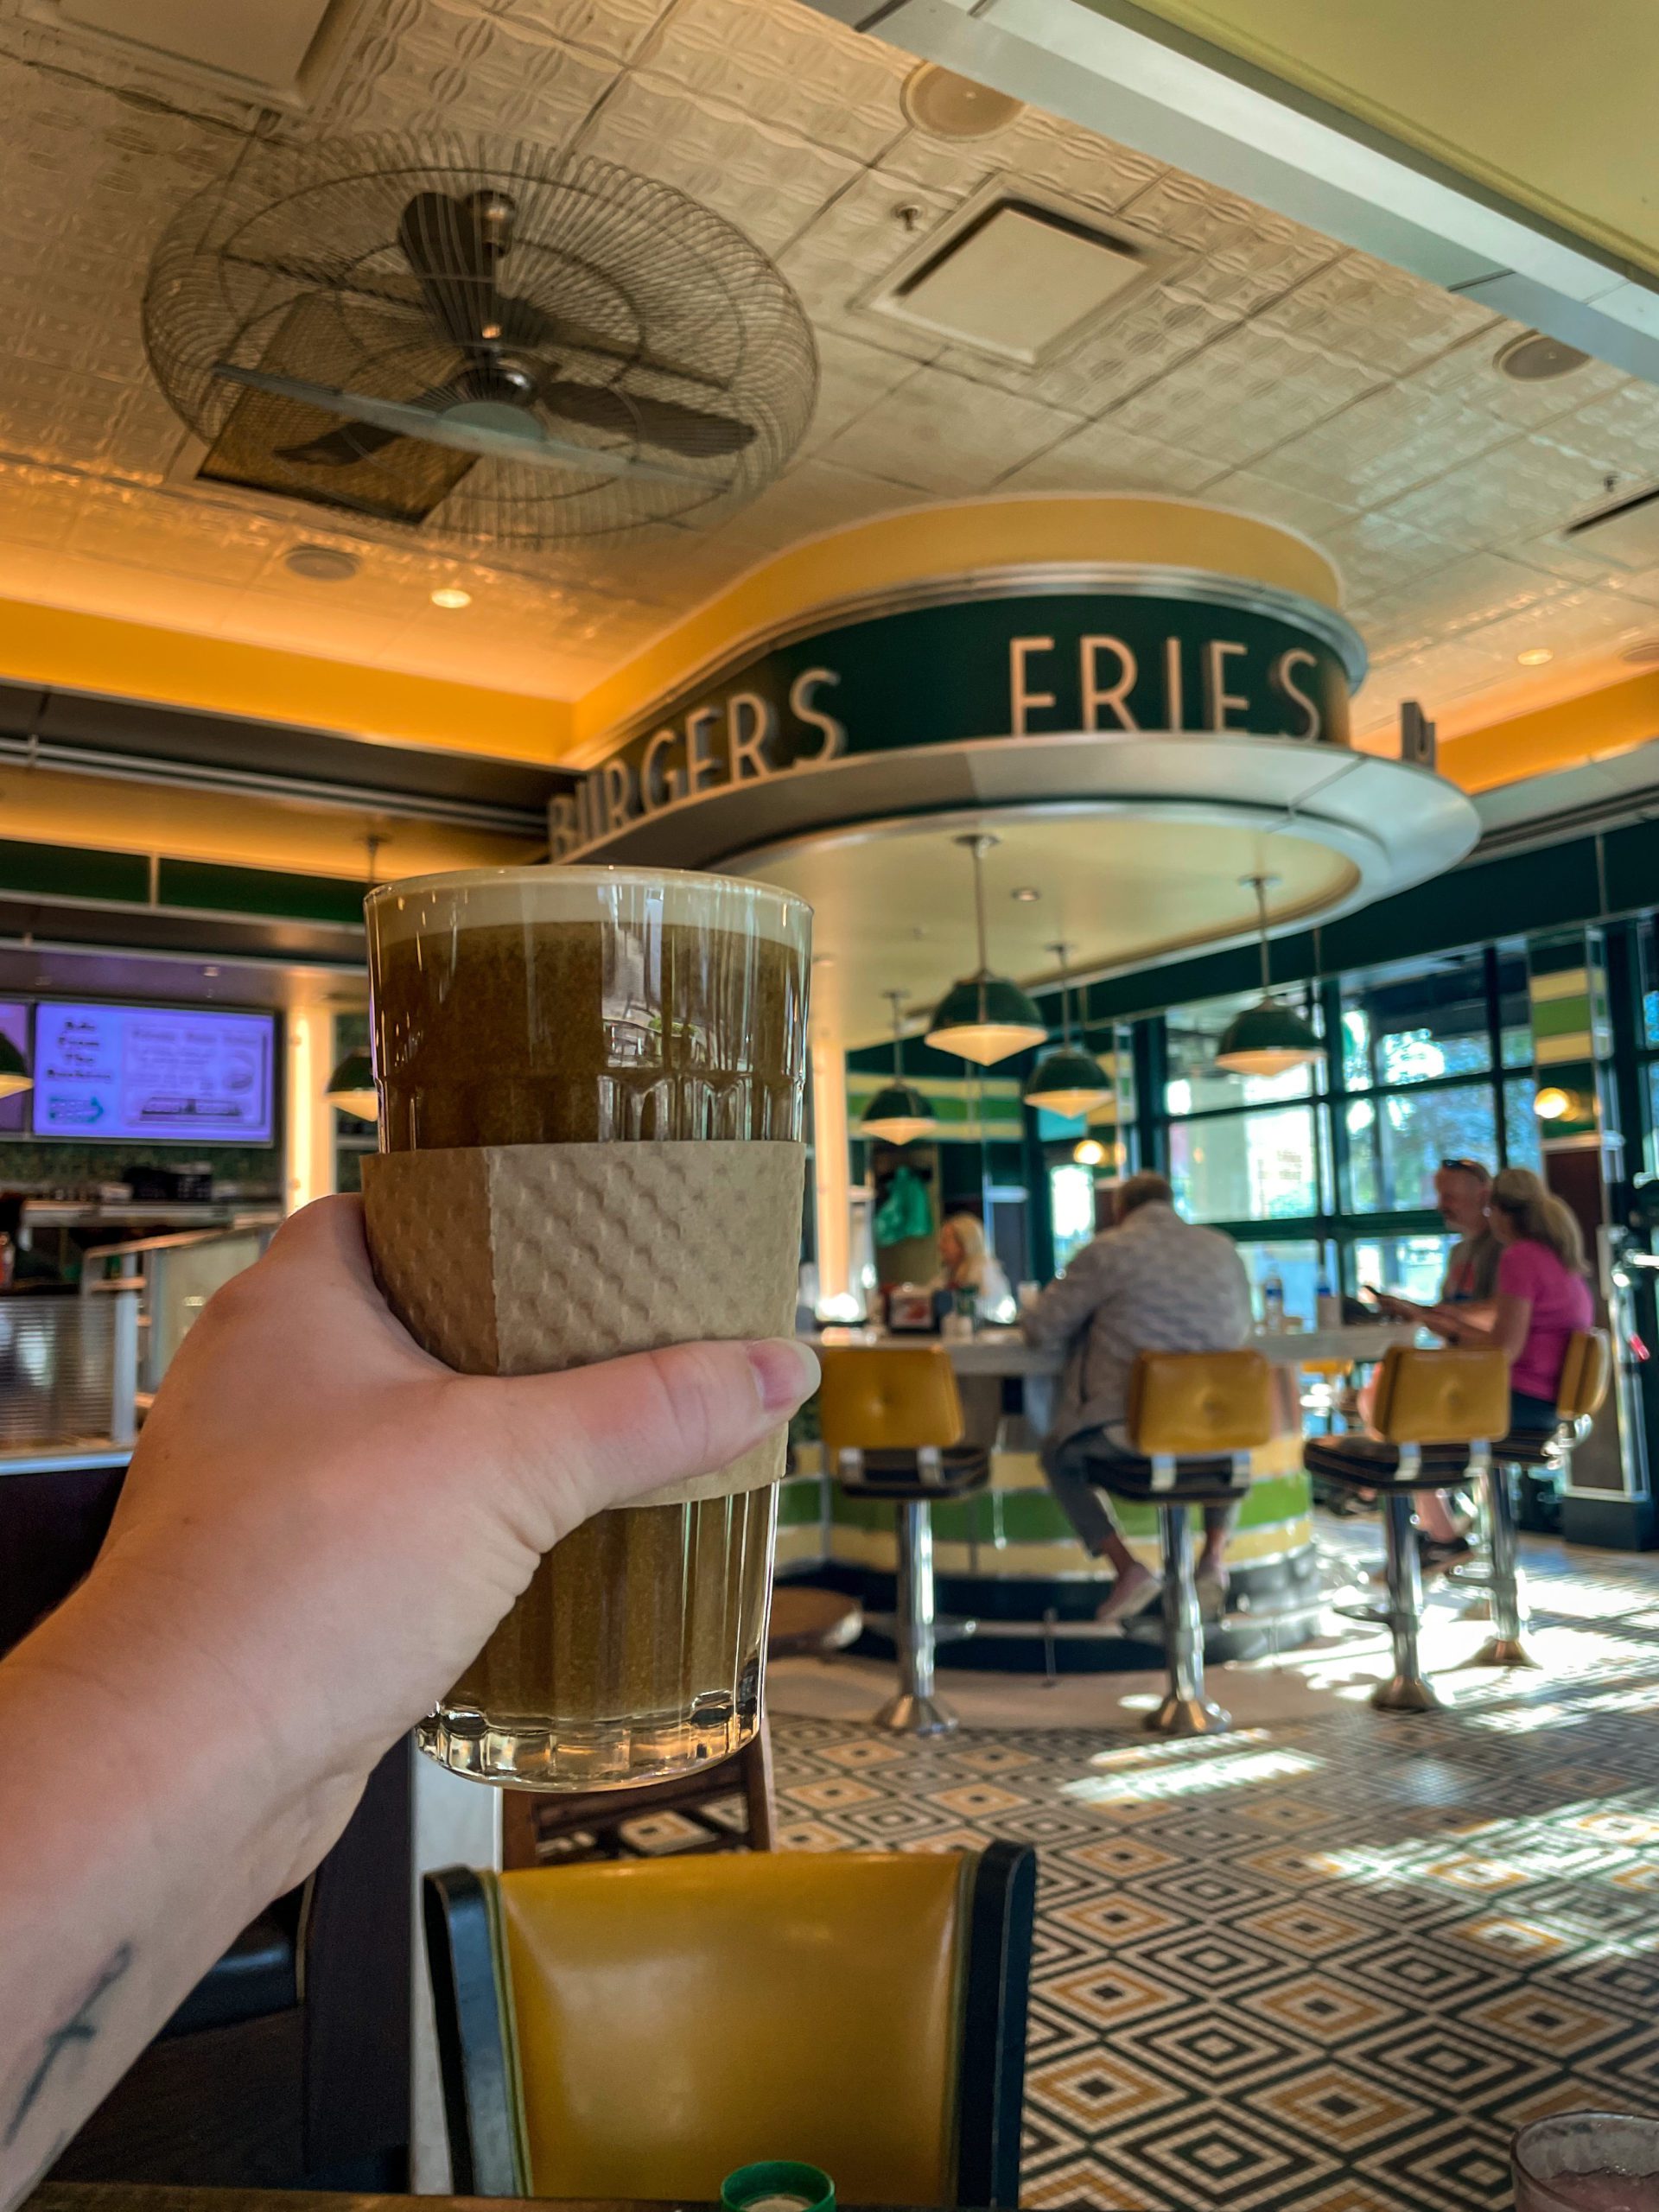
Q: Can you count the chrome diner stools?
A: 4